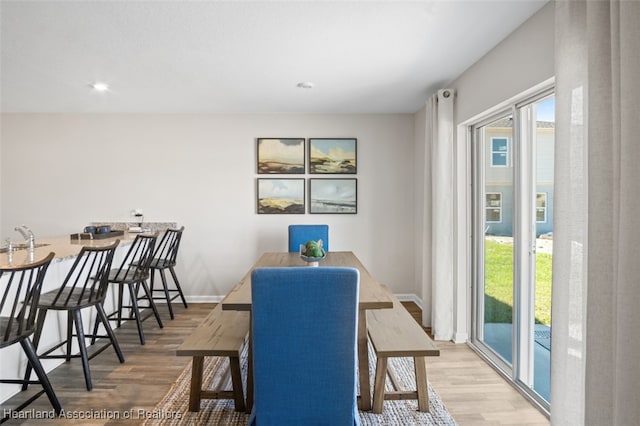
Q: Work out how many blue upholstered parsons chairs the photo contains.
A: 2